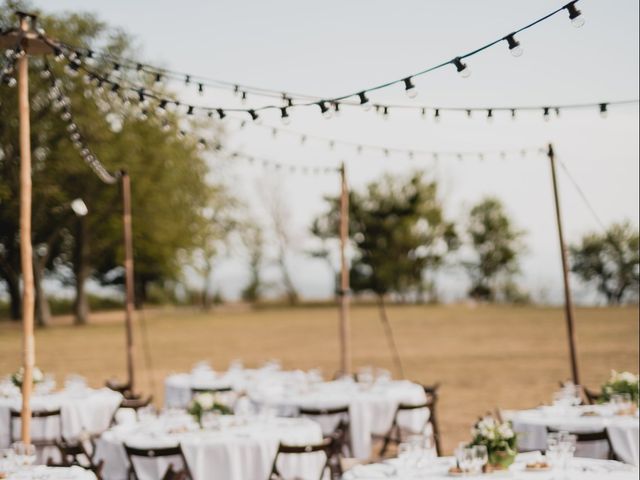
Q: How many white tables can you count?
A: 7